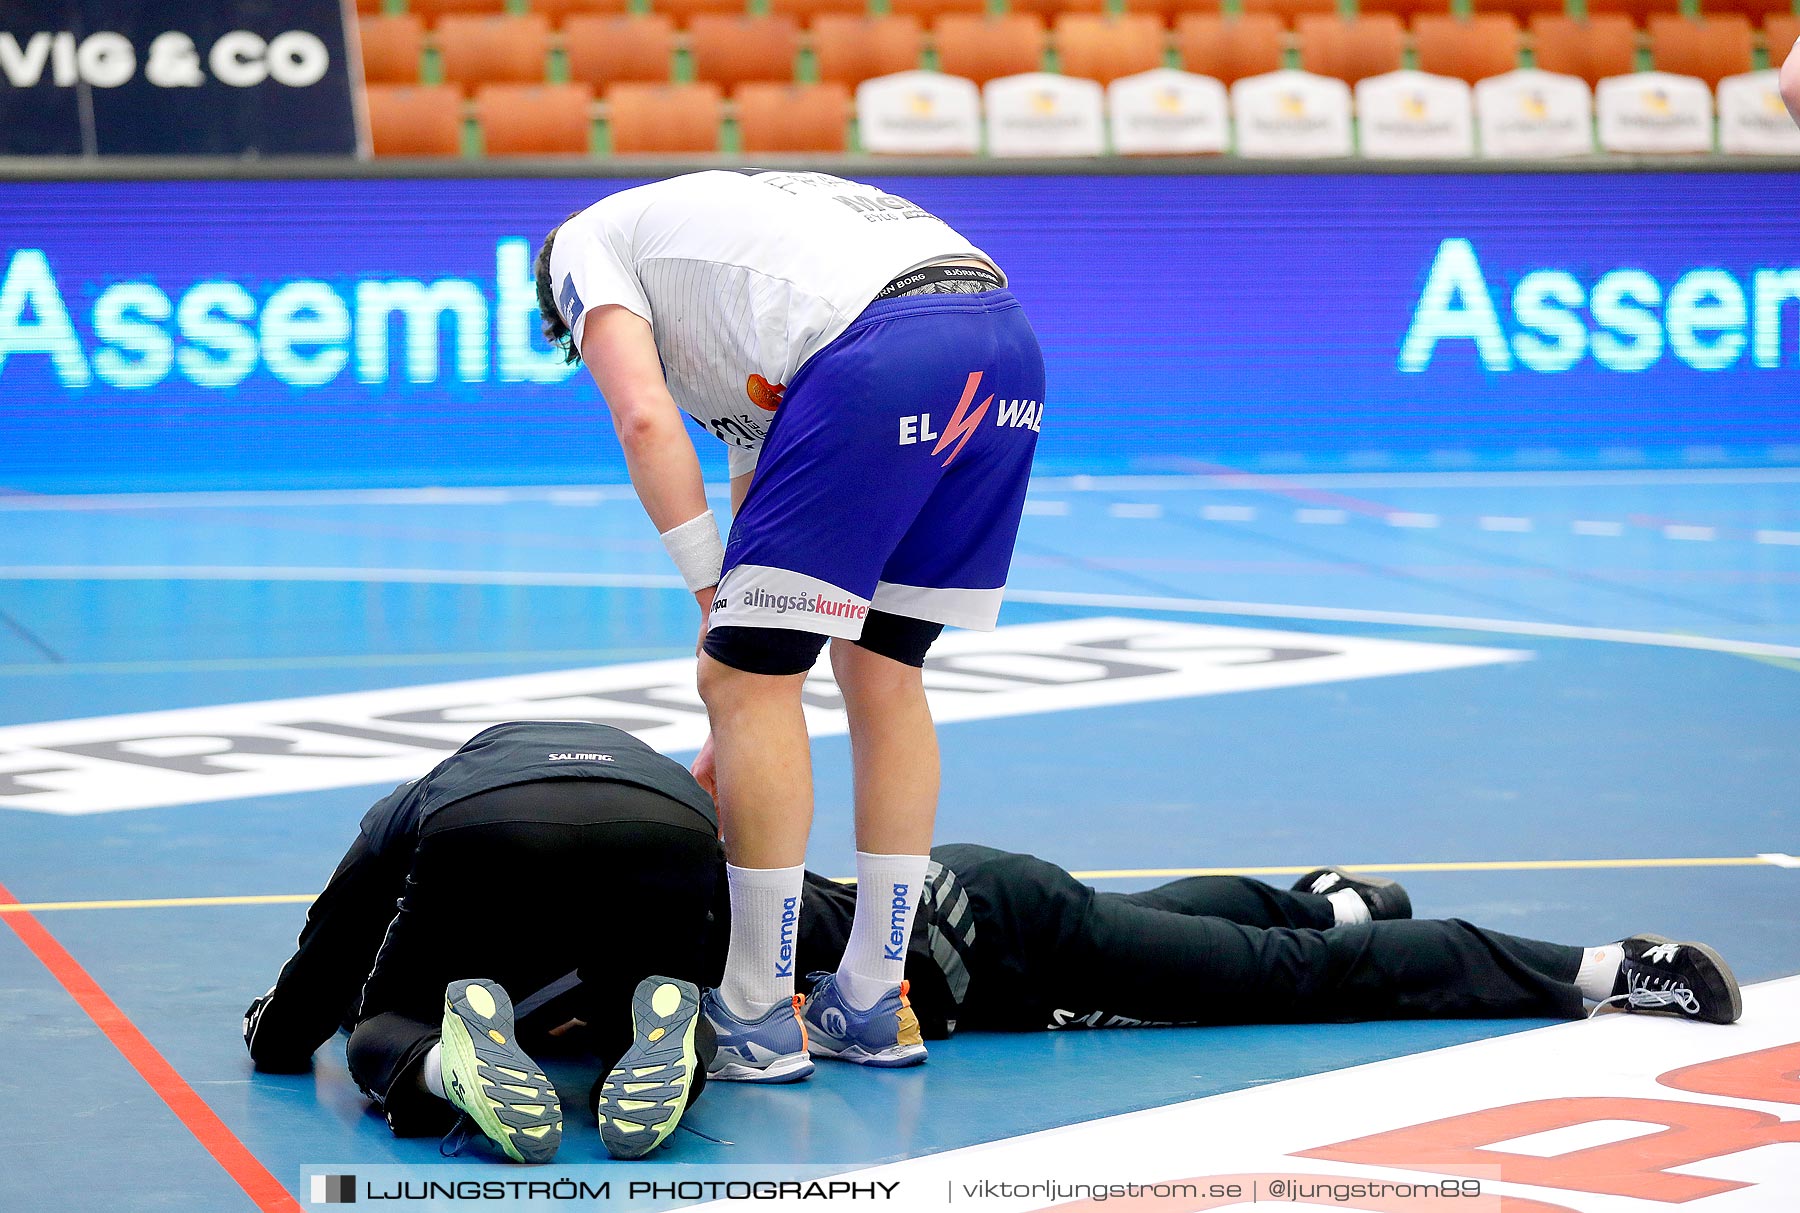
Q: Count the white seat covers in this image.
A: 8